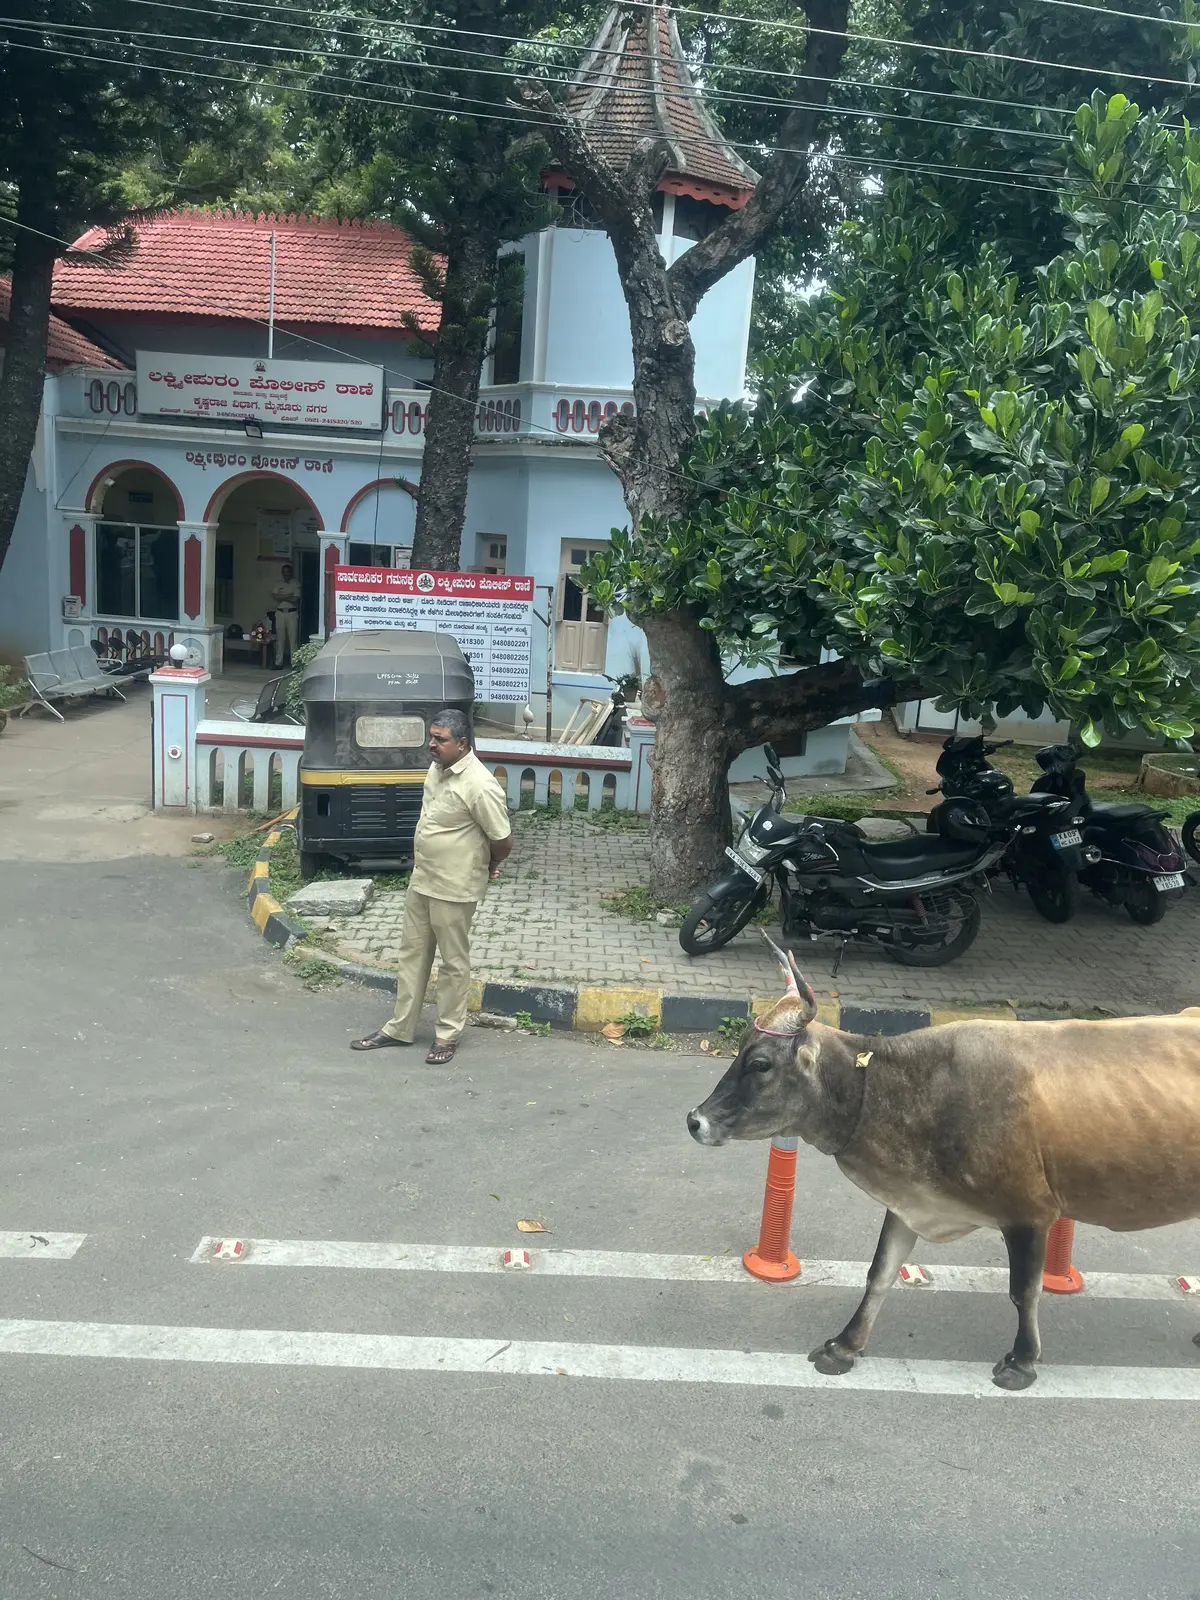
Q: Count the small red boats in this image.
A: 0